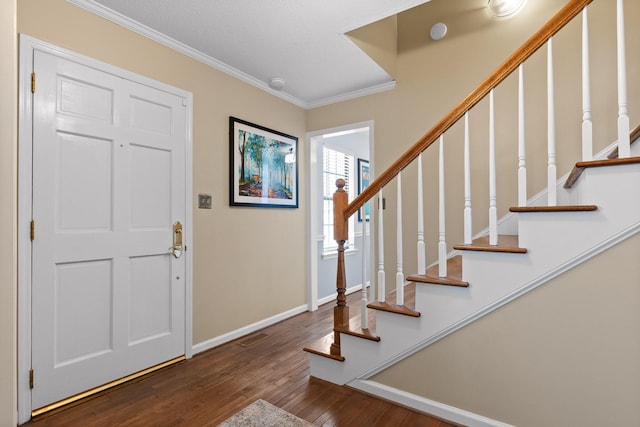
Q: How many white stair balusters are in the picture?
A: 11